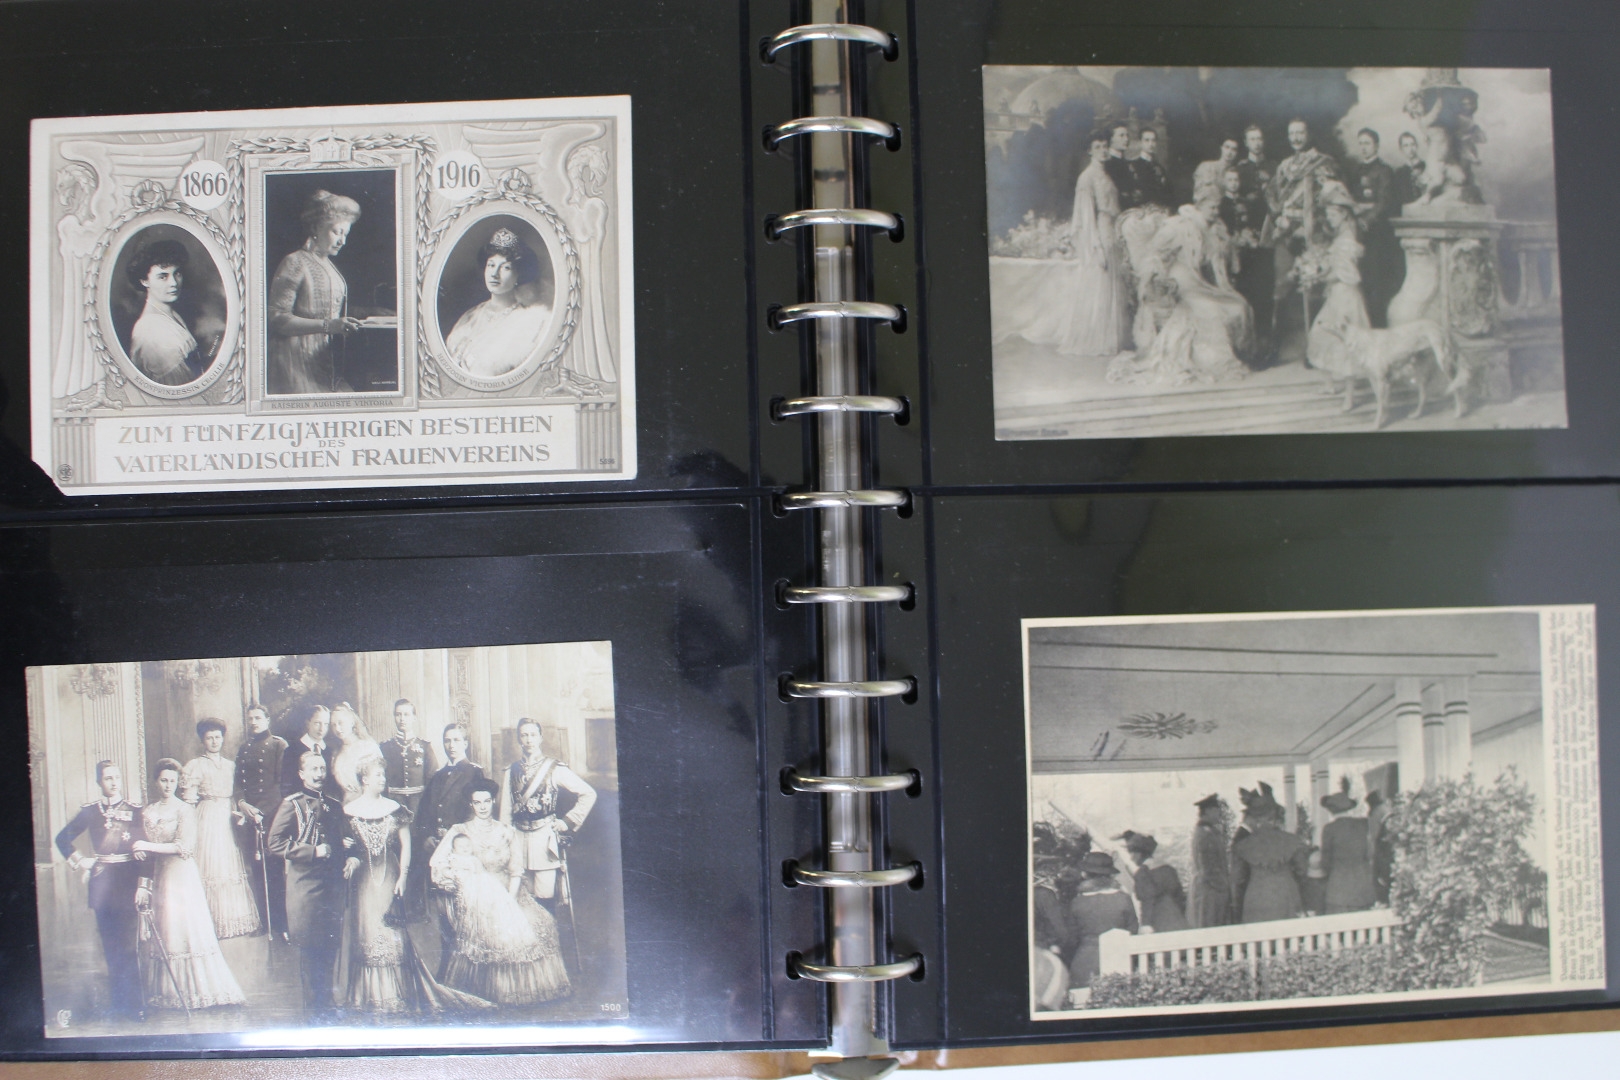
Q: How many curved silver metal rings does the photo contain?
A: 11